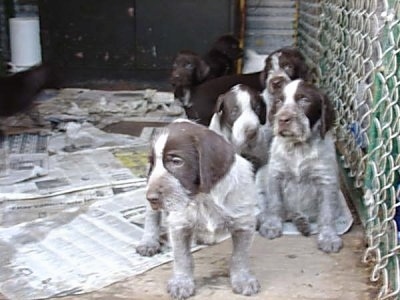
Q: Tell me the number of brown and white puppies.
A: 4